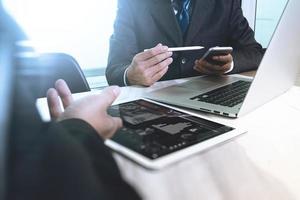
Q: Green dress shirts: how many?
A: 0